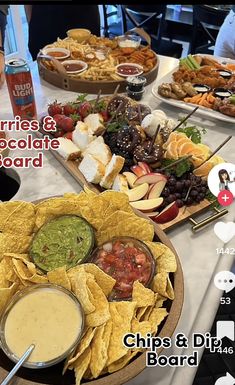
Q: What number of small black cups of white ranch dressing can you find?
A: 3